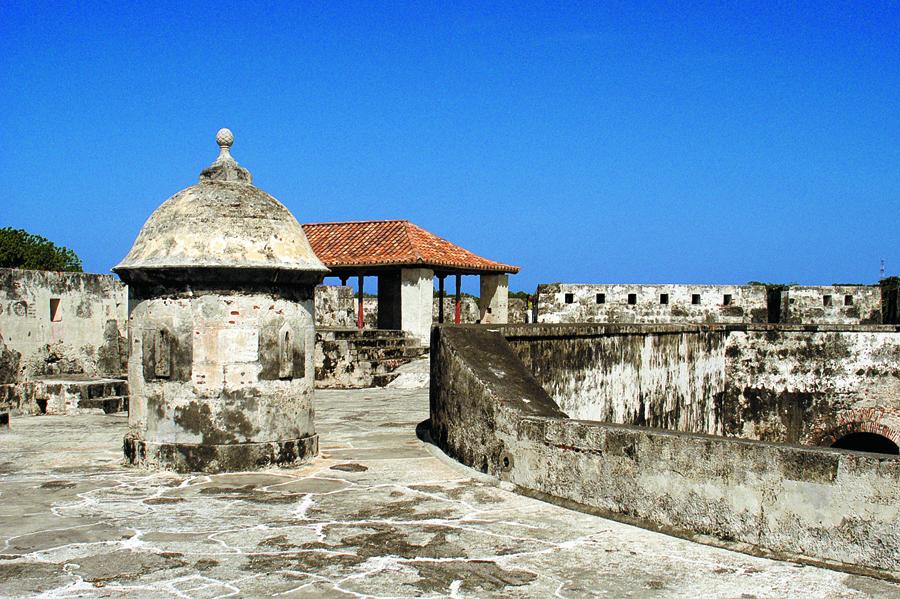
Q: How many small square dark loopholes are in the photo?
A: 8